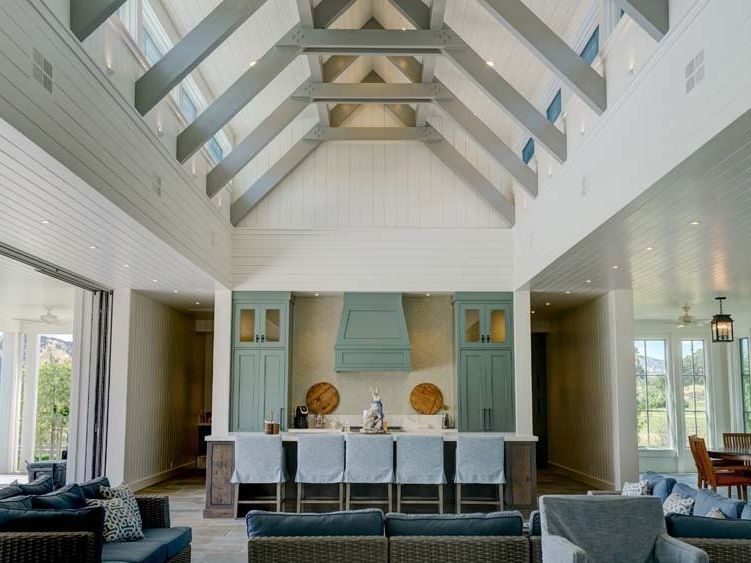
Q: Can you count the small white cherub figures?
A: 0